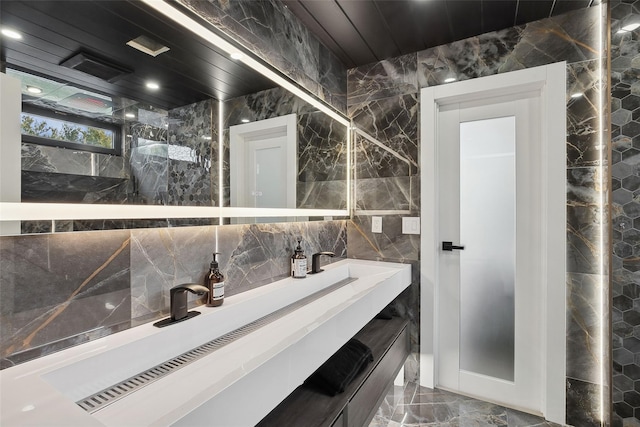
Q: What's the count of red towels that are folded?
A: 0